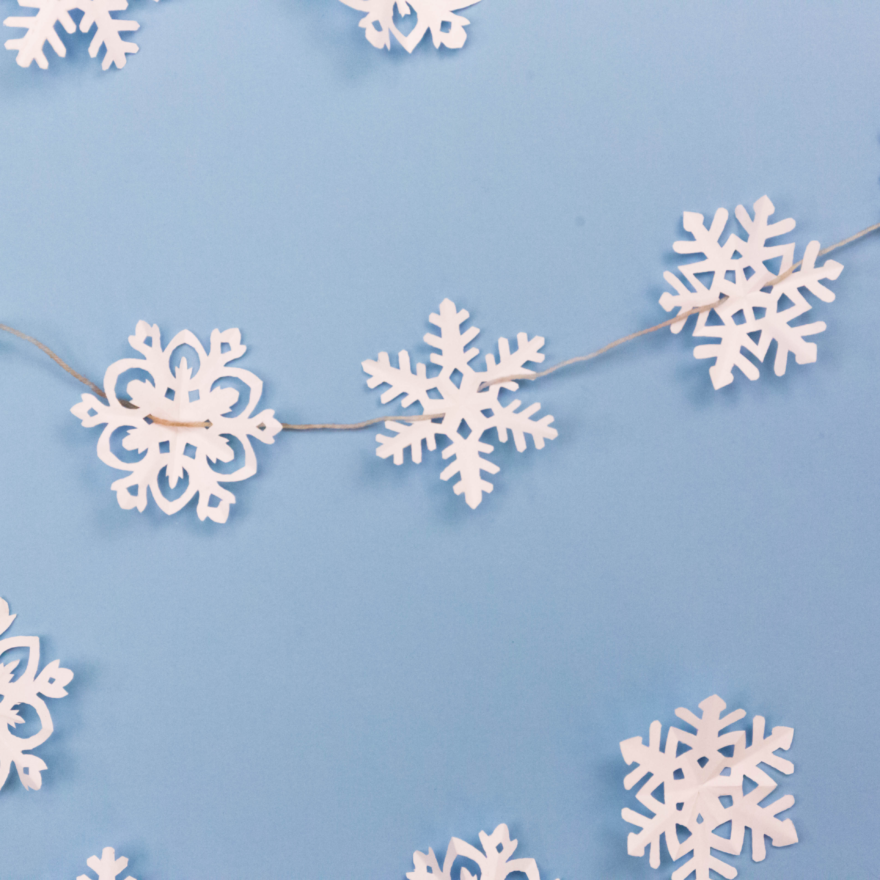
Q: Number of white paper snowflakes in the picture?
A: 9